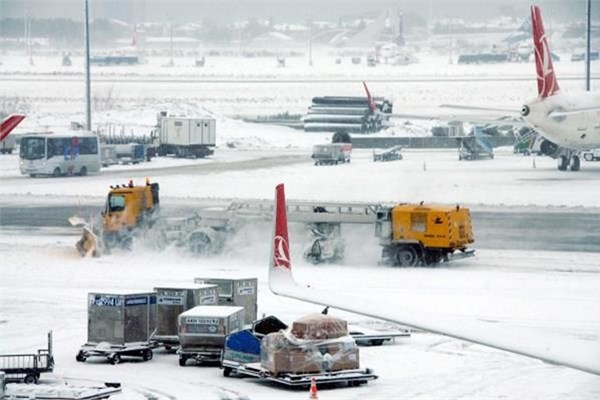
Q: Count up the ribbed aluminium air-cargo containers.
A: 4